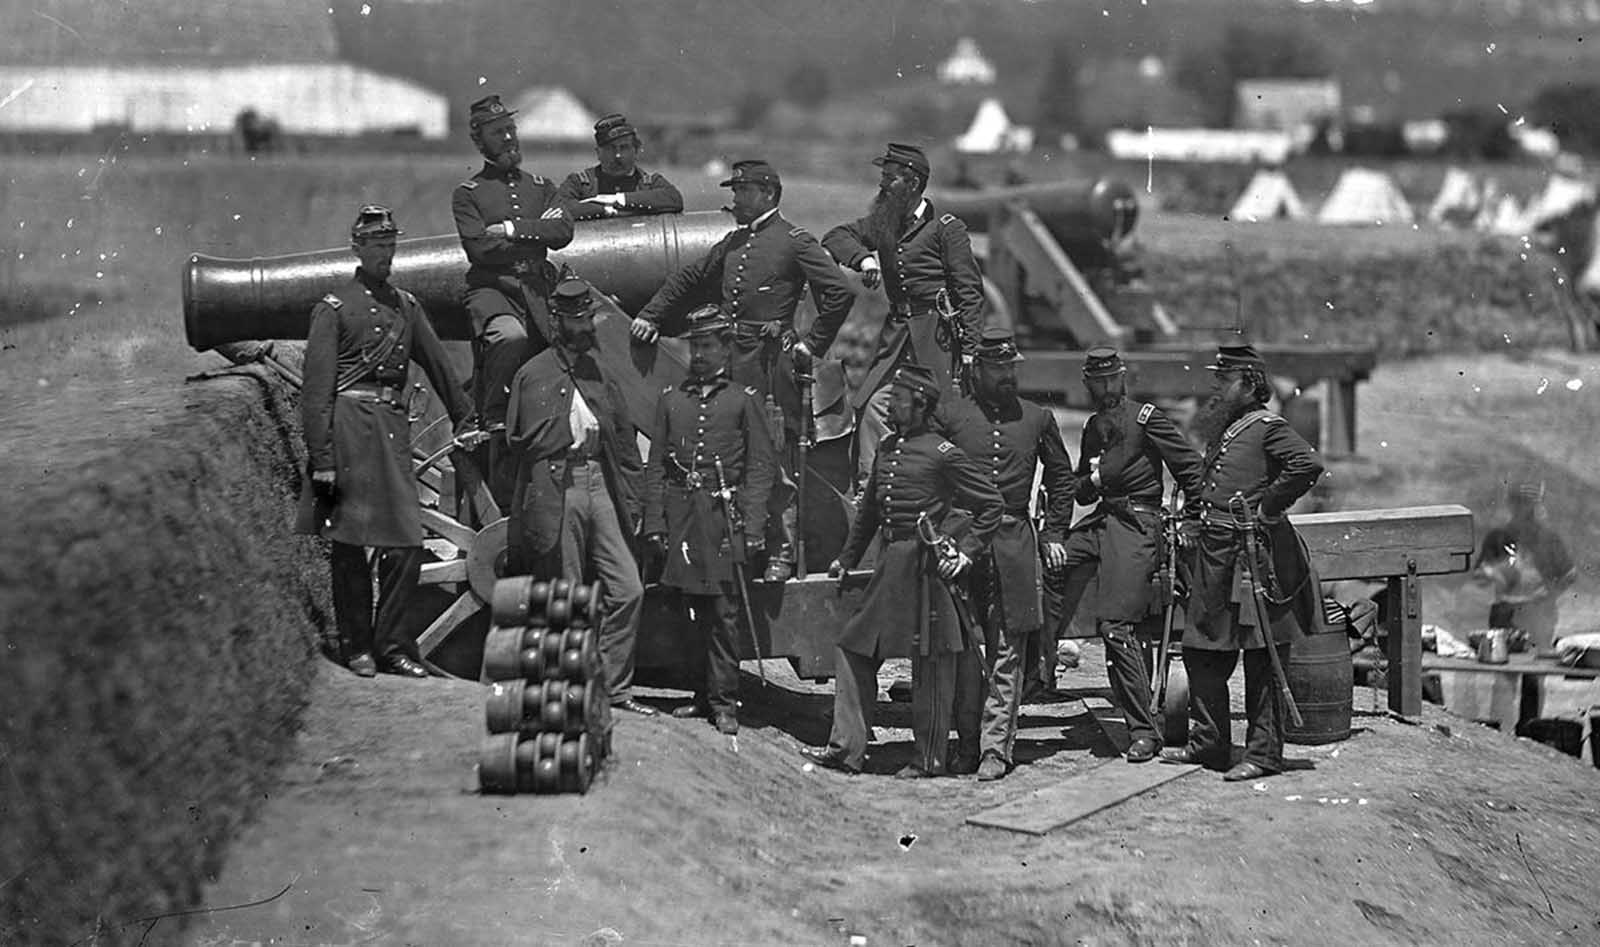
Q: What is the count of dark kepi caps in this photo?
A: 11